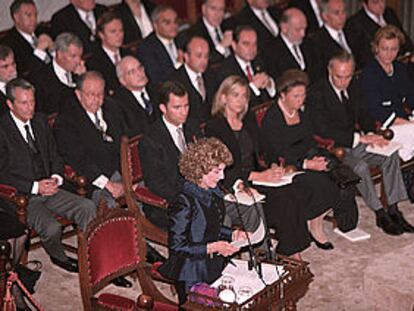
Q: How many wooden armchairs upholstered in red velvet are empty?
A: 1